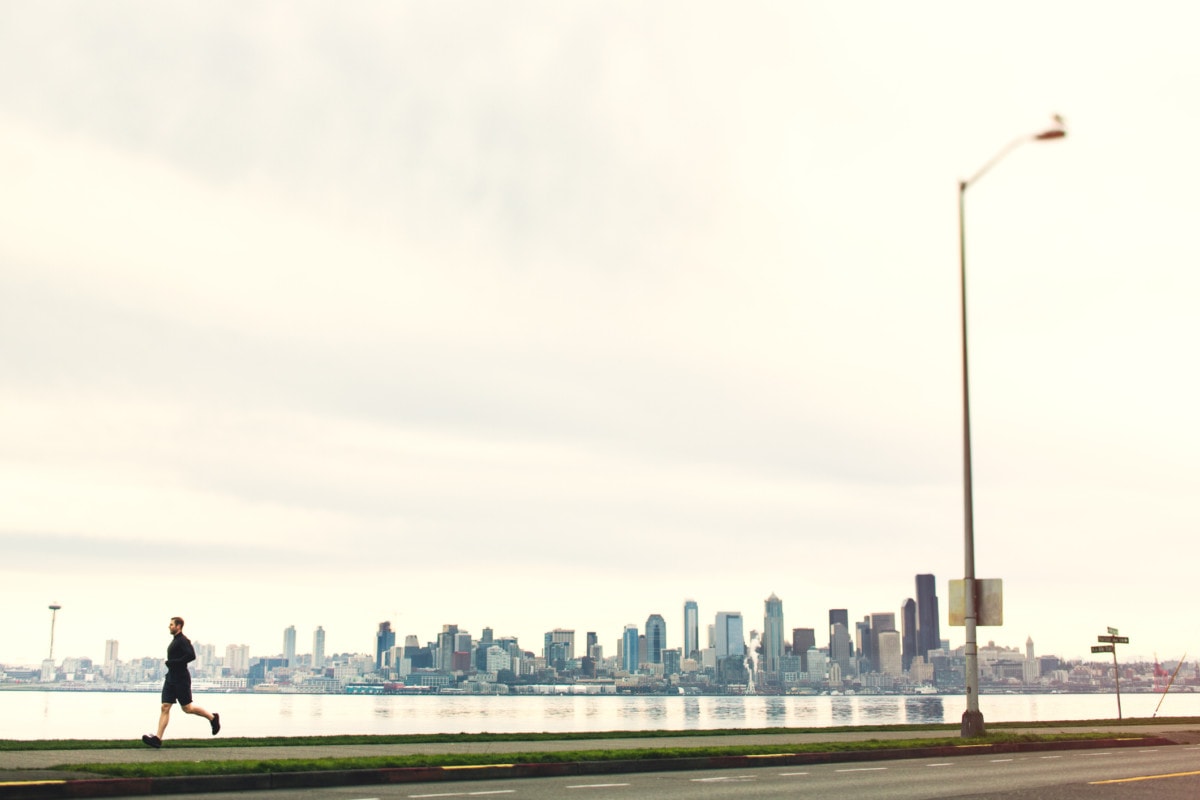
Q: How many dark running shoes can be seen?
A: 2